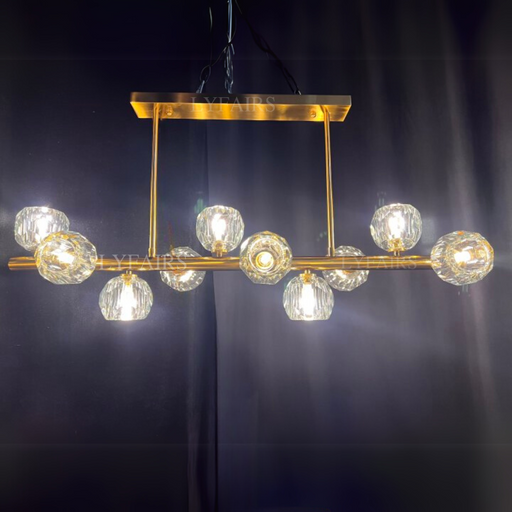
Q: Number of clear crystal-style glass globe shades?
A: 10